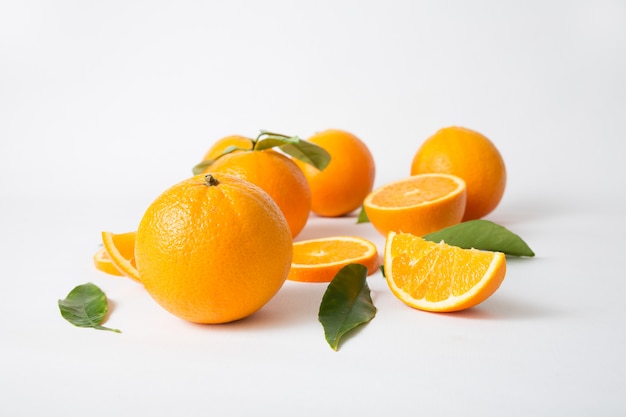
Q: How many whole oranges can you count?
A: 5